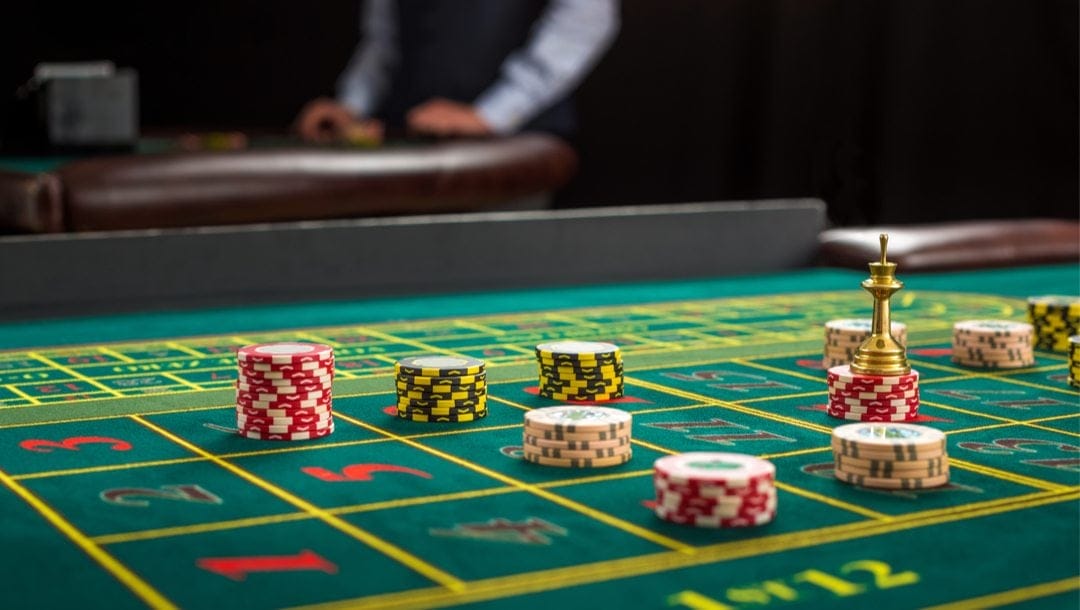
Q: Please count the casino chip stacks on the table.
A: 11